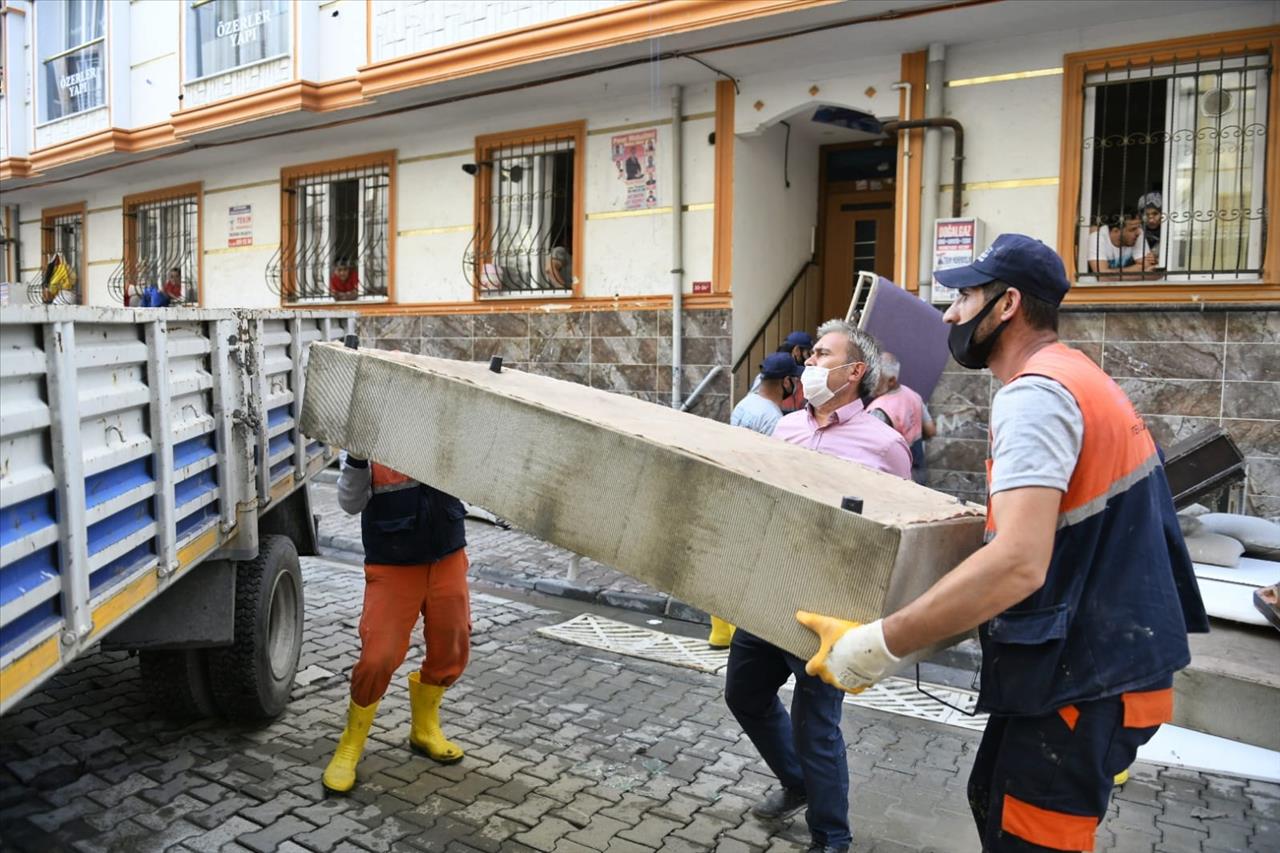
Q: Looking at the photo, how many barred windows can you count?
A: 5